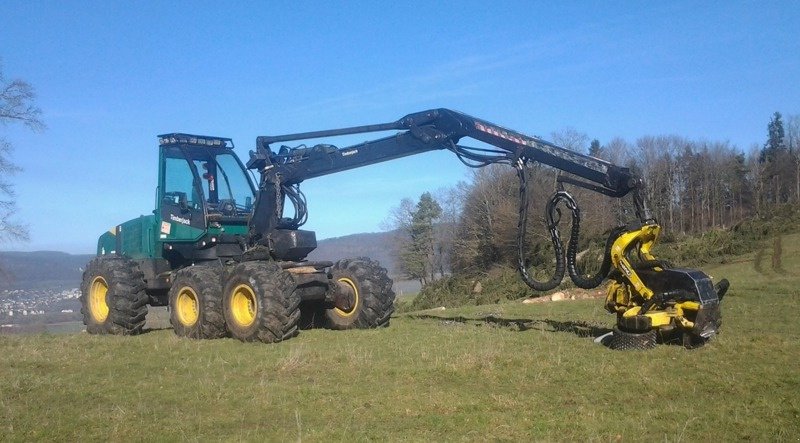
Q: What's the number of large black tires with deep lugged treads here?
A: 4